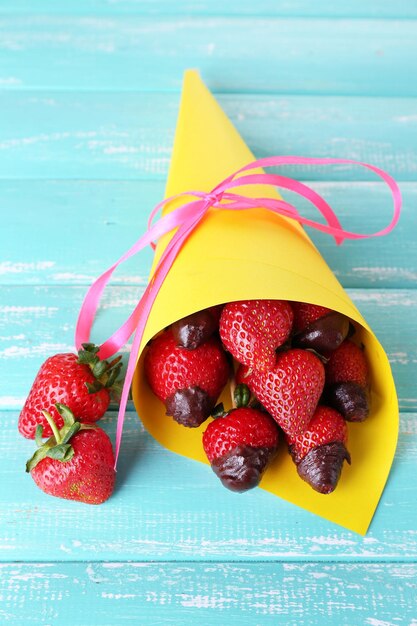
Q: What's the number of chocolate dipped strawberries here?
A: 6